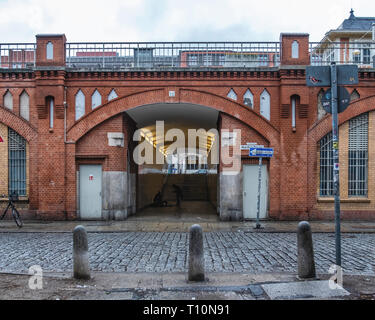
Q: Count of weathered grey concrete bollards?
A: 3